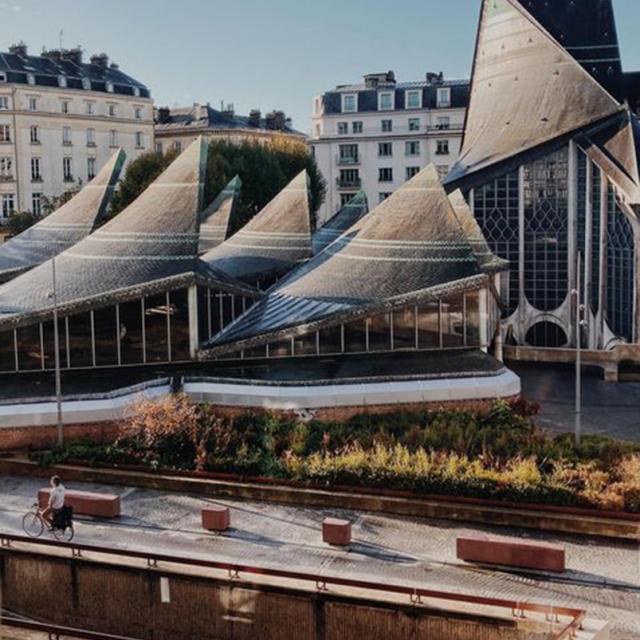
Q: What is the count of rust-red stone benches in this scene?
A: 4